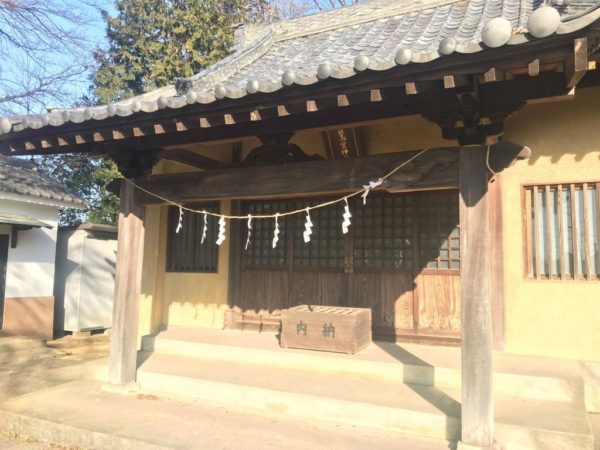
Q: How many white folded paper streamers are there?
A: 8